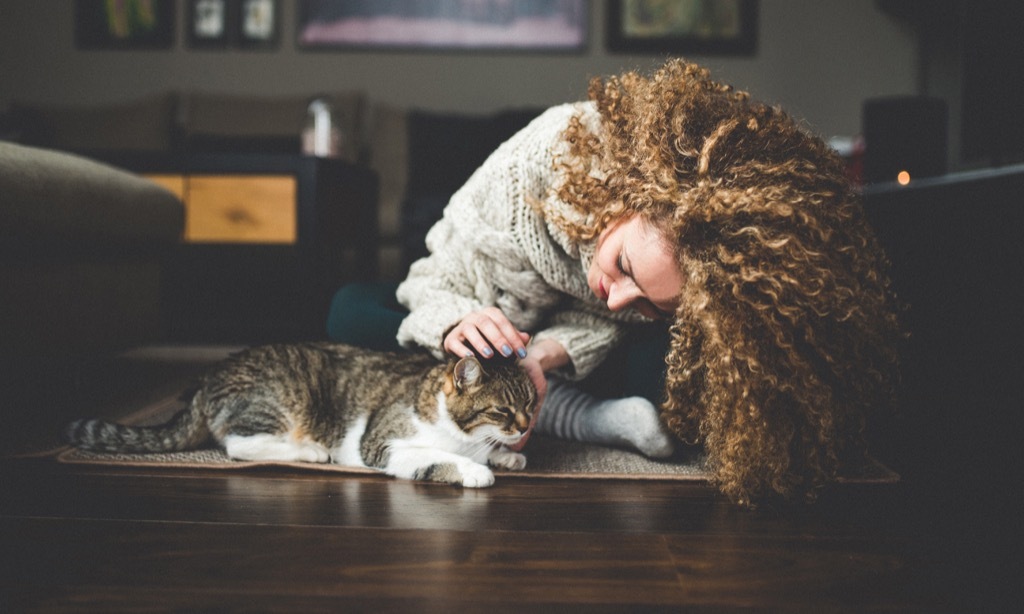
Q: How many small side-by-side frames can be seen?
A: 2